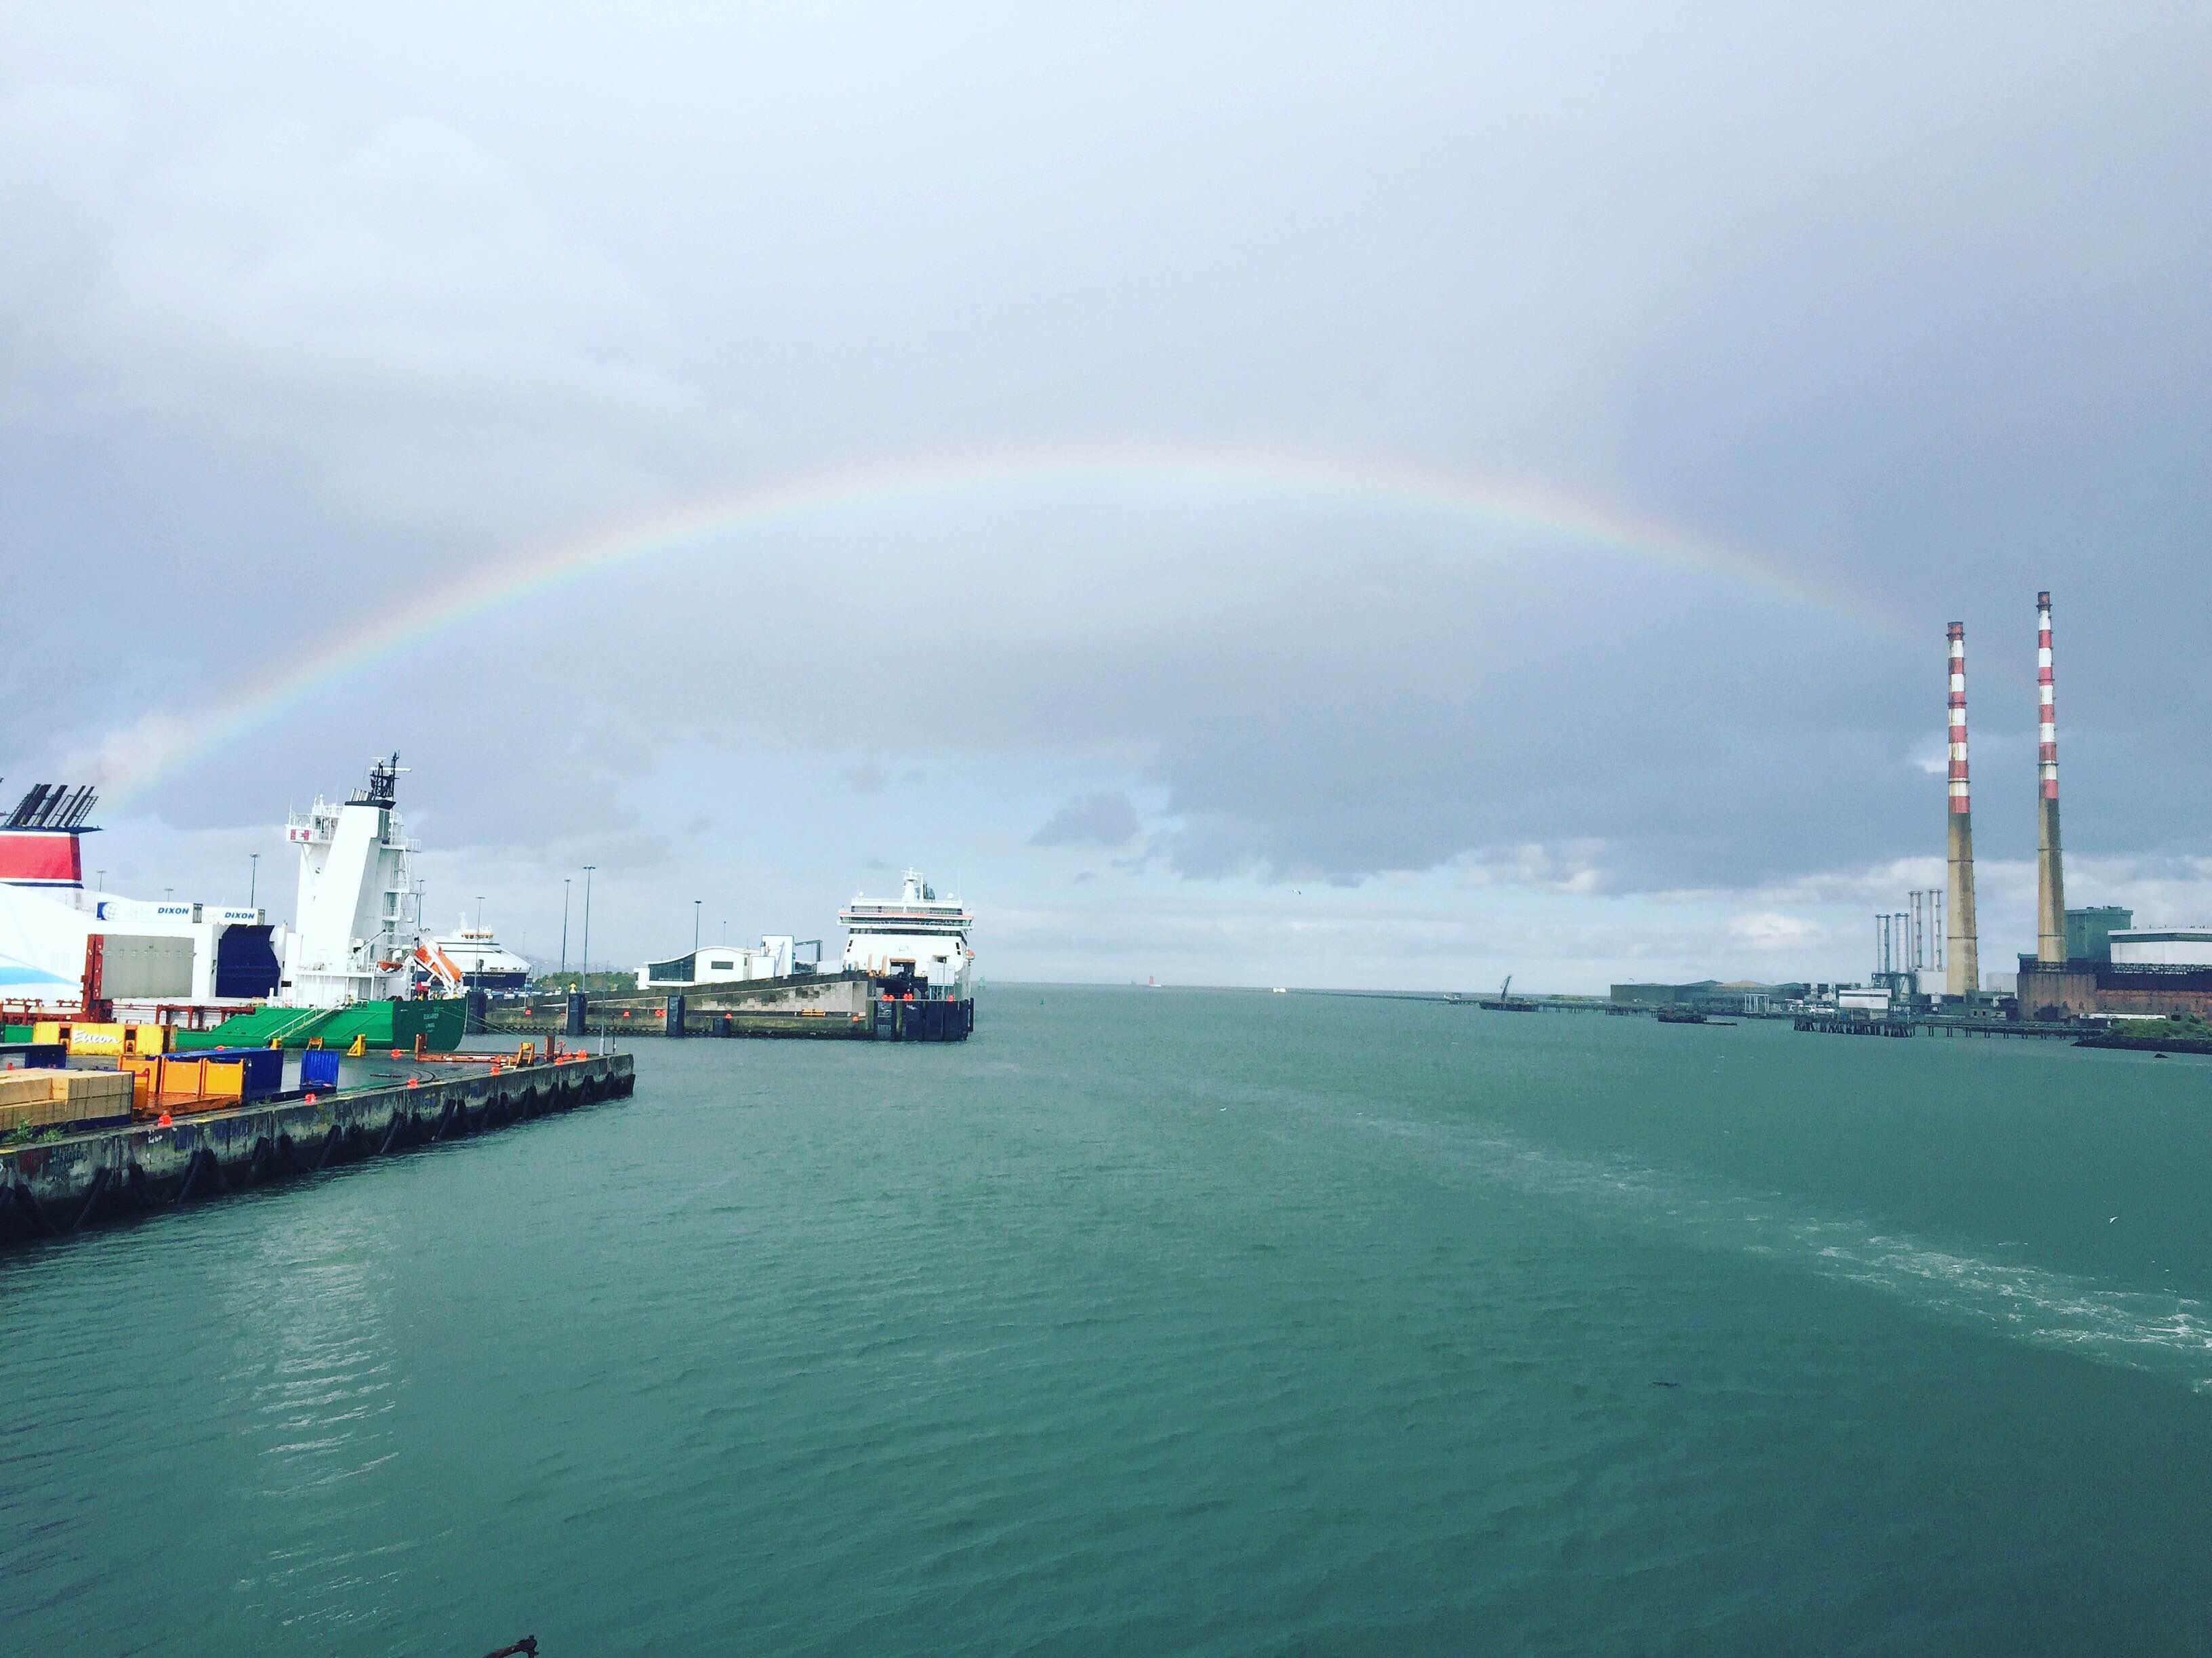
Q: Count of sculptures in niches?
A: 0